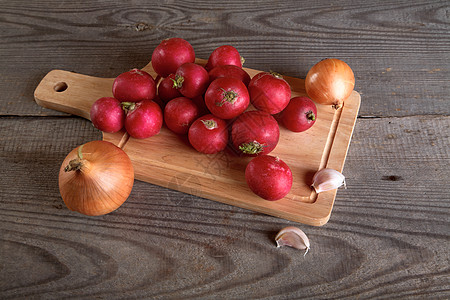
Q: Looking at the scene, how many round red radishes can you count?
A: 15